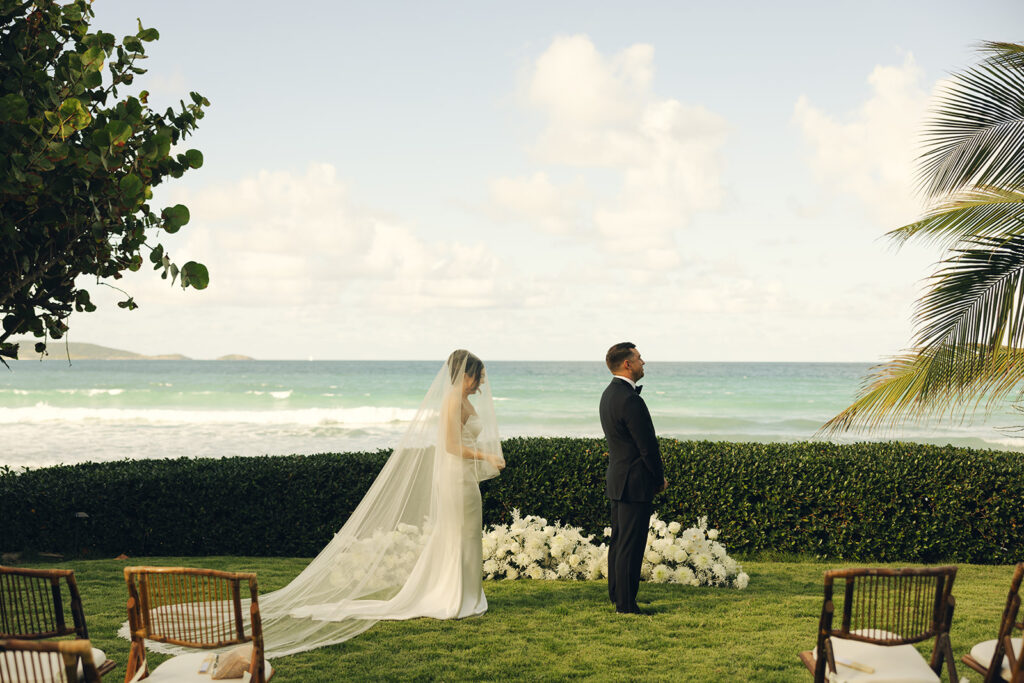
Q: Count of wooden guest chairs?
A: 5